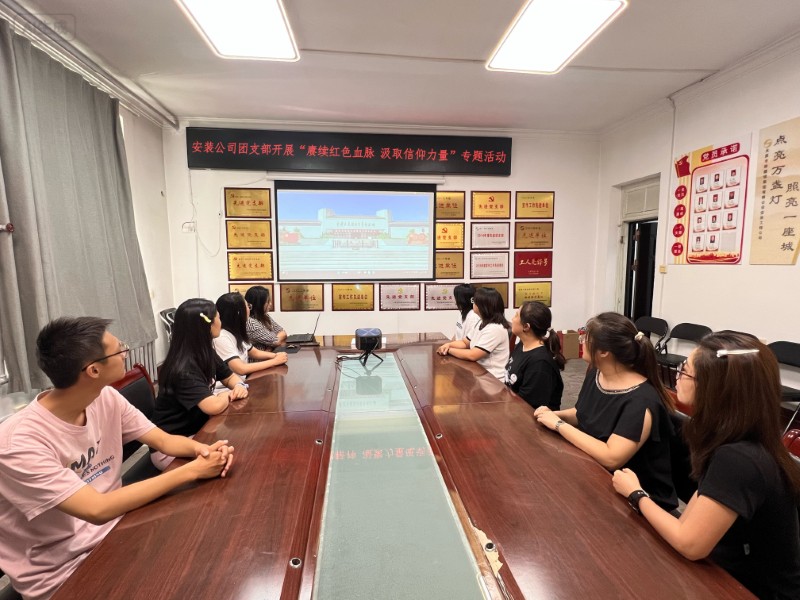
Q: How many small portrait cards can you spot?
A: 11